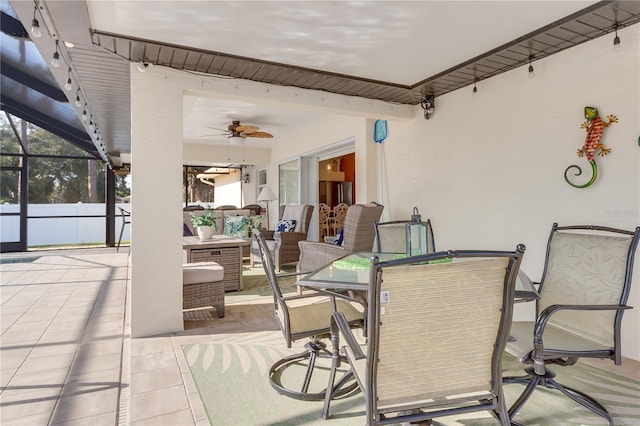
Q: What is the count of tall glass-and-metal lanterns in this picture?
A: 1